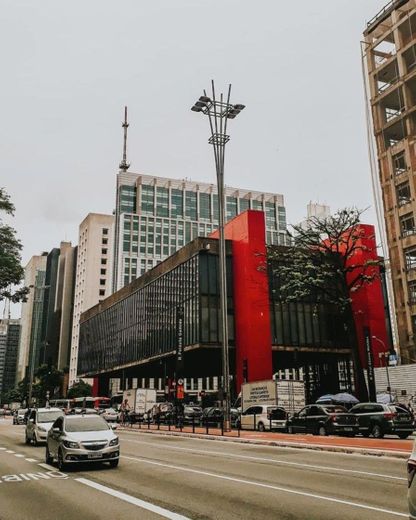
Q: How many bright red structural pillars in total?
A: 2